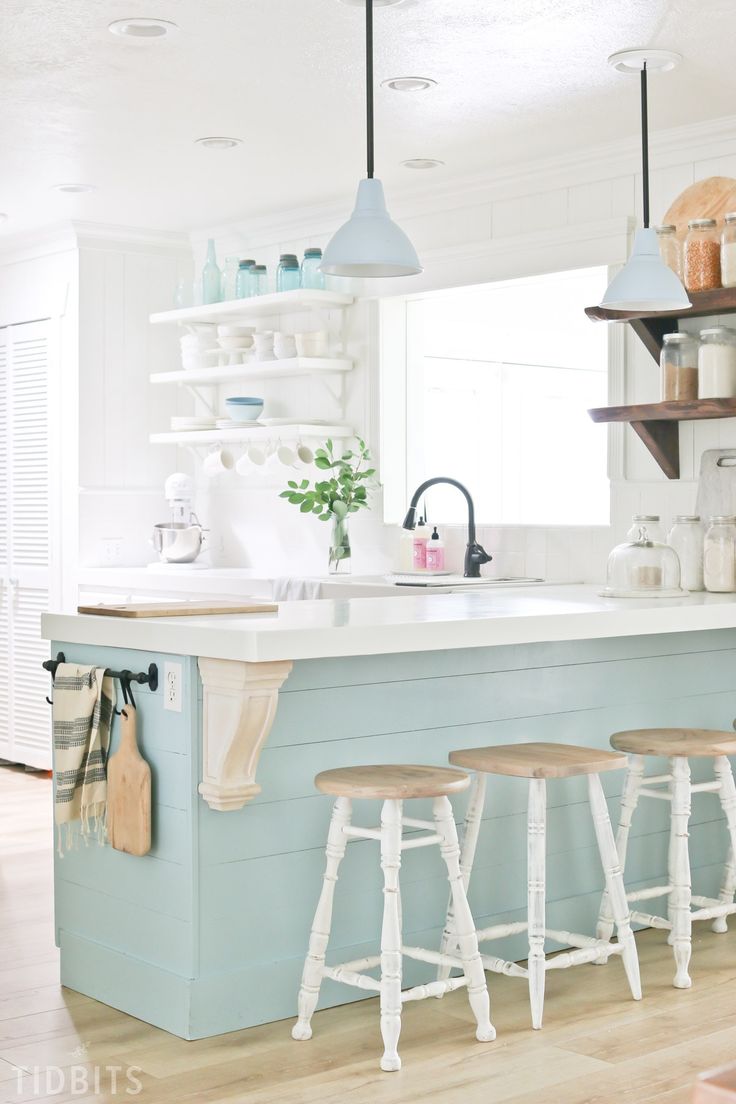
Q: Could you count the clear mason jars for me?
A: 8